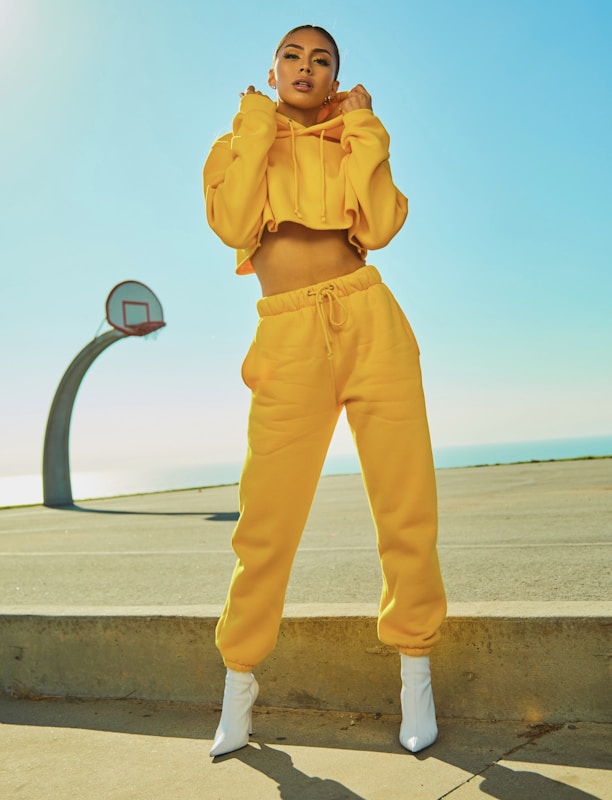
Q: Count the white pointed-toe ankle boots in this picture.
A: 2